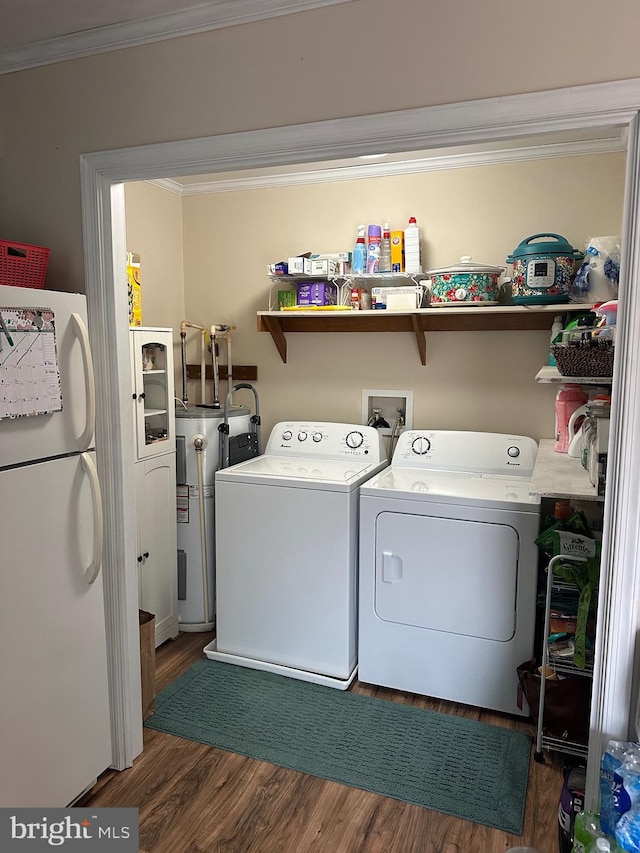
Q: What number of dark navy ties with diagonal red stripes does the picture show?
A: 0